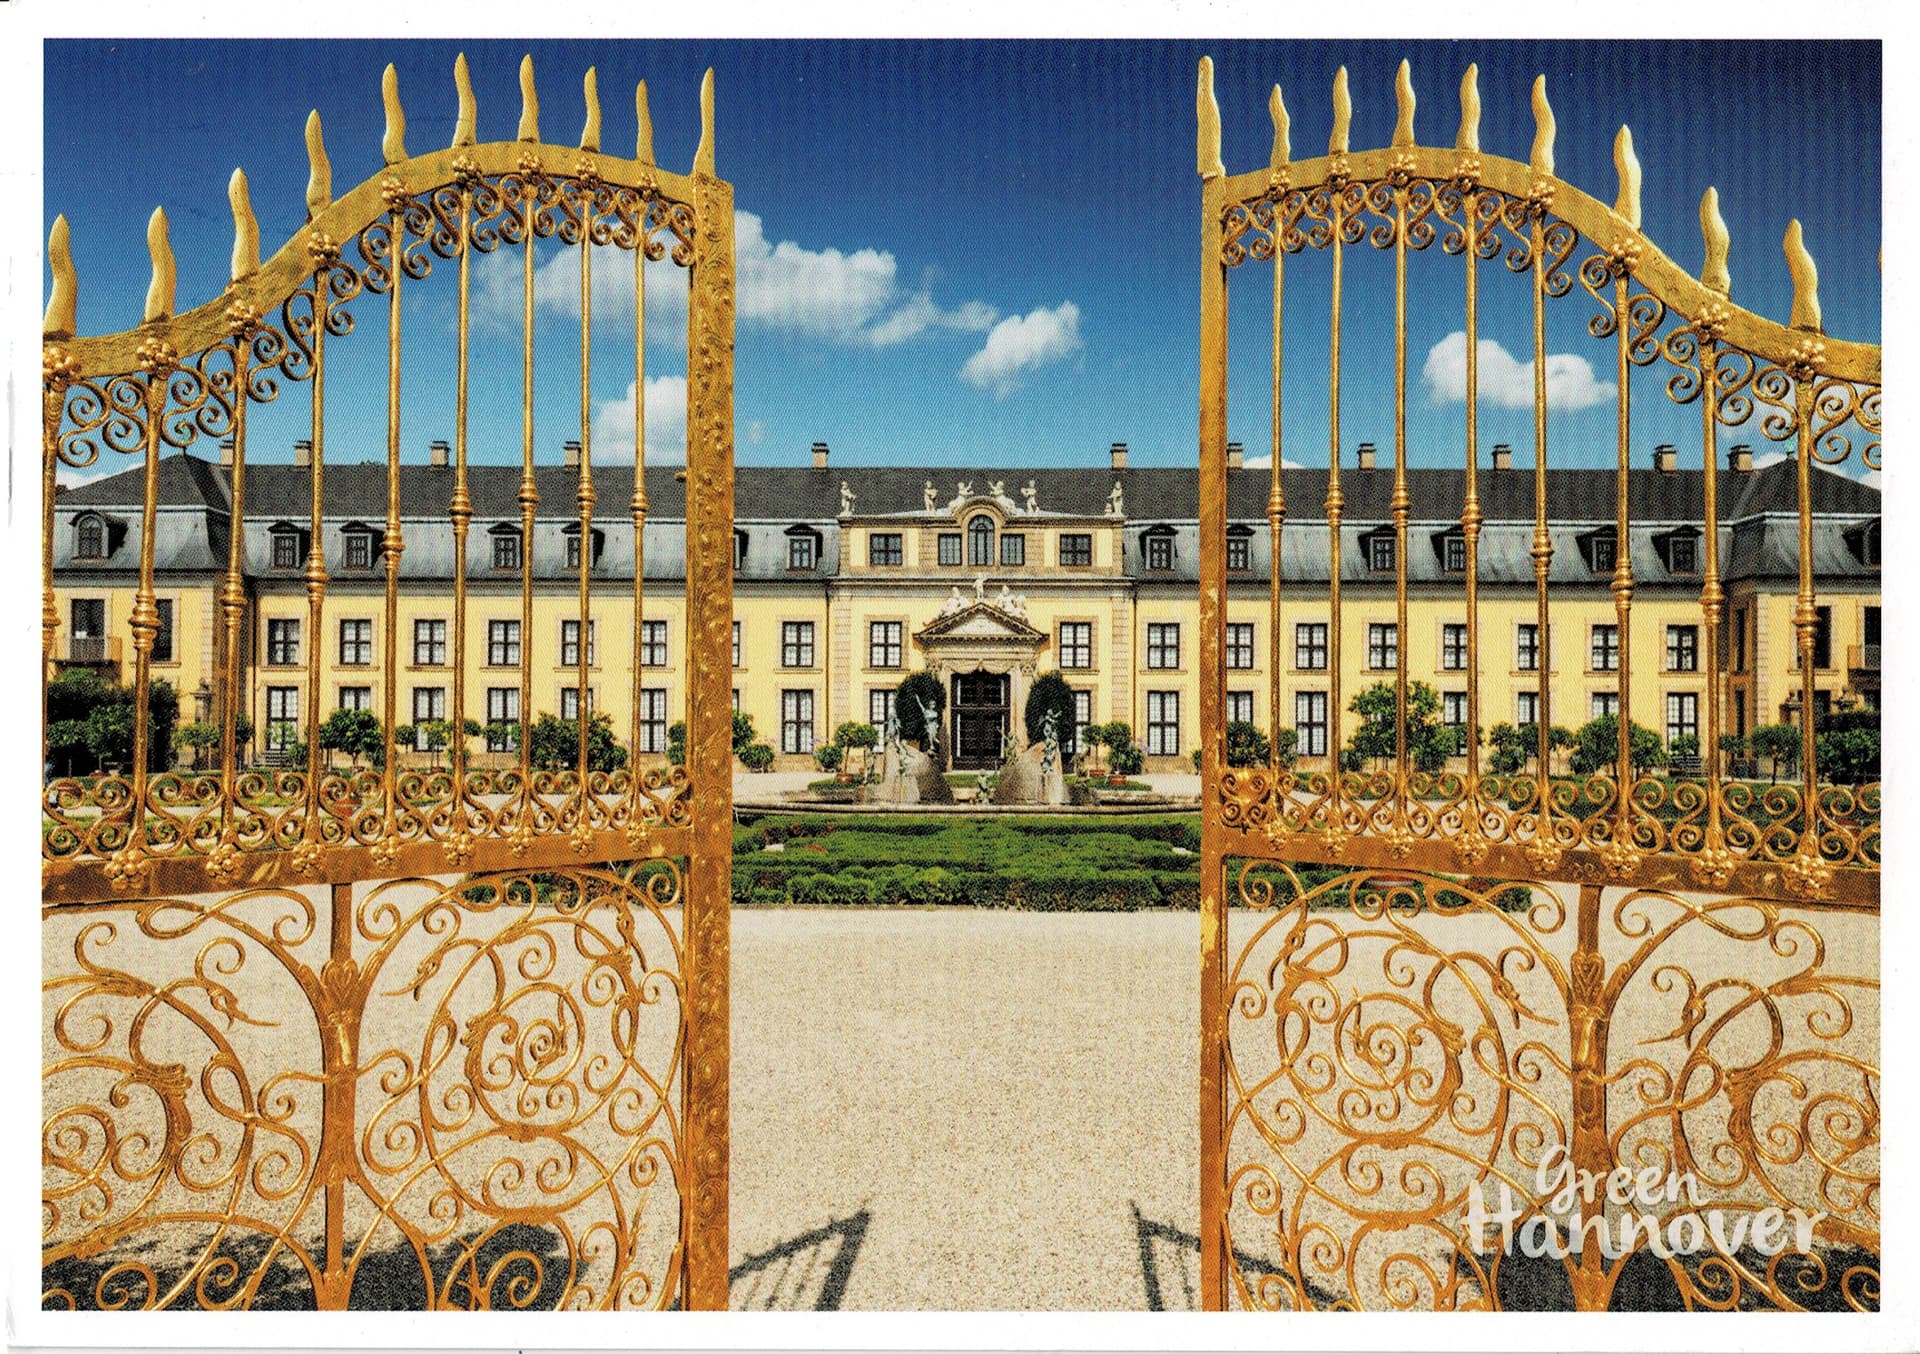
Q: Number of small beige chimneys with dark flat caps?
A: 11